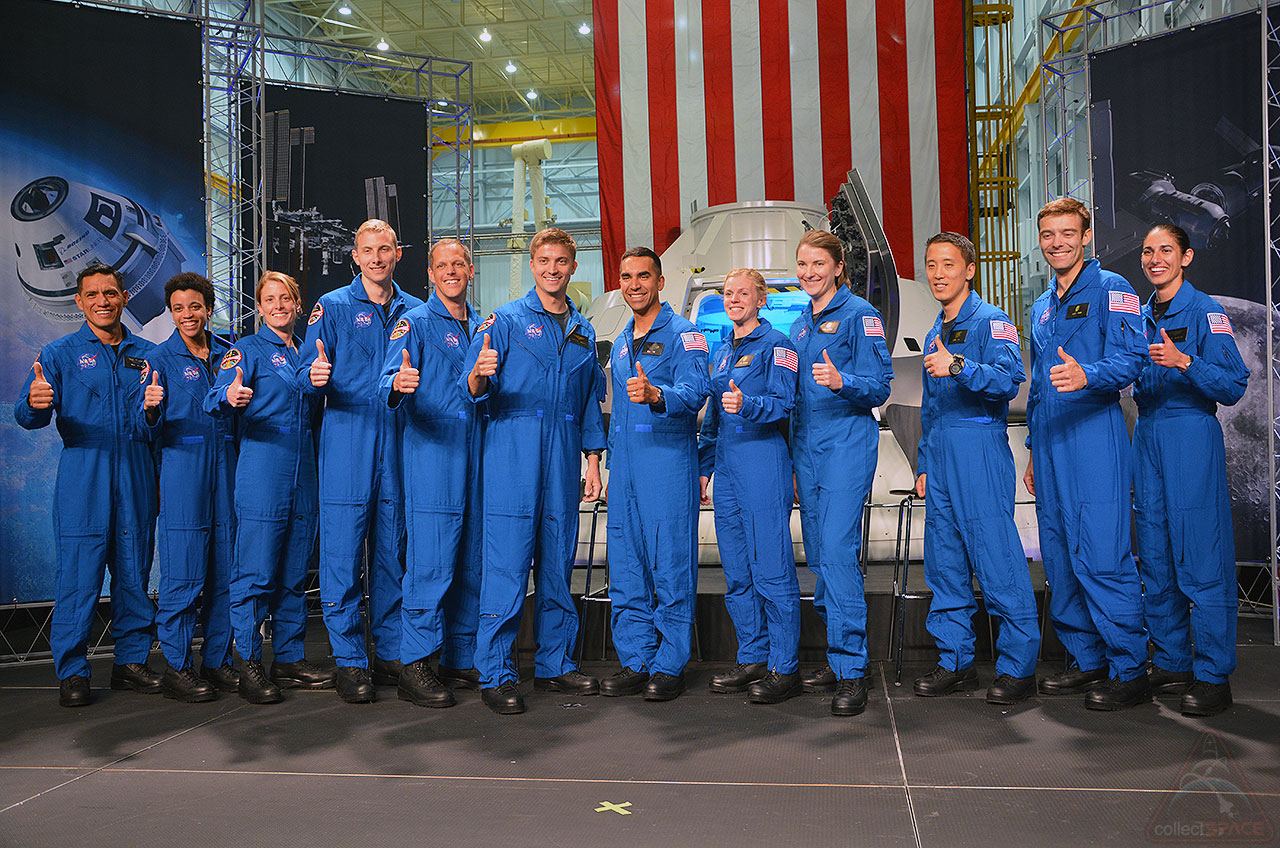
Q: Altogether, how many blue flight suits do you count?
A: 12